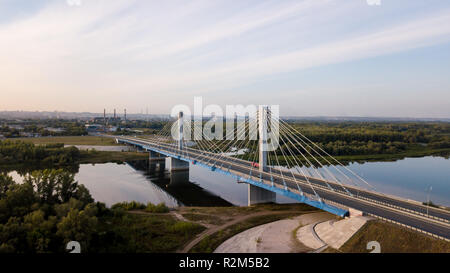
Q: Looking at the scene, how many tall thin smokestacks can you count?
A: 3